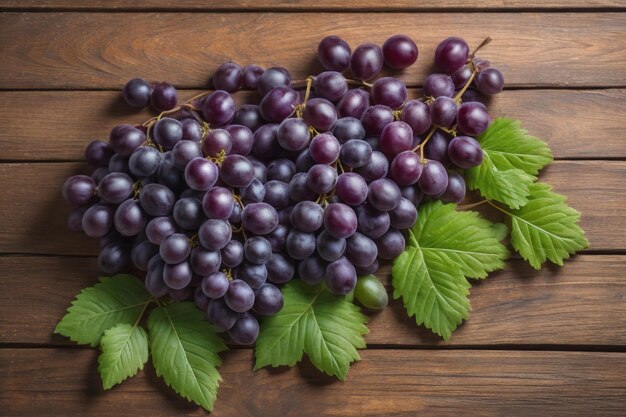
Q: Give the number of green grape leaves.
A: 7